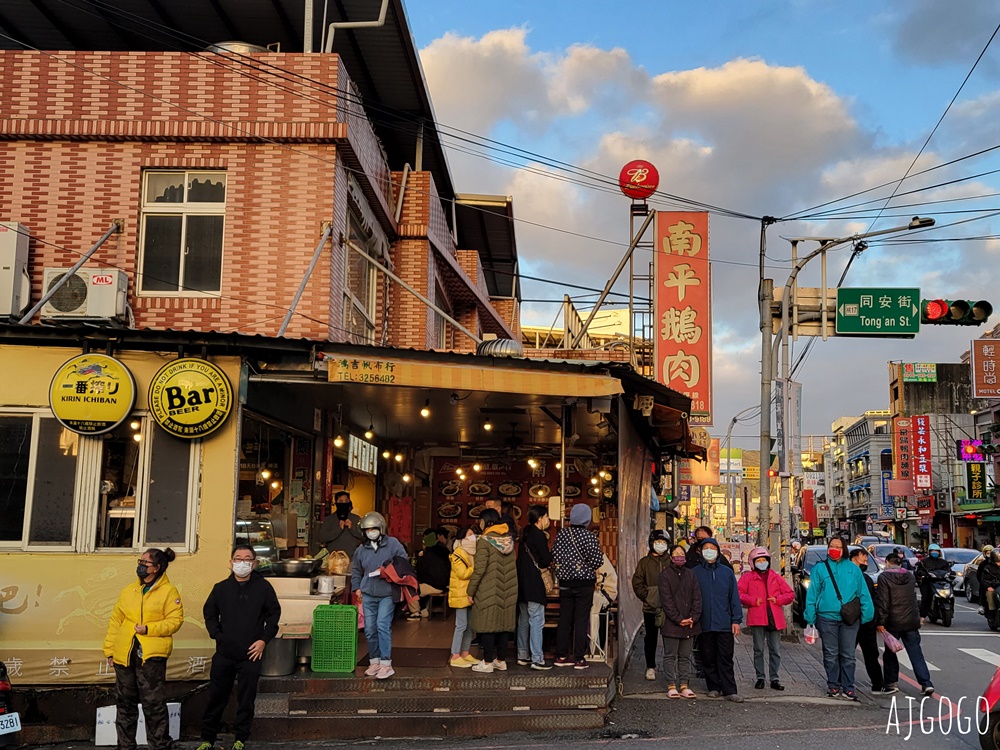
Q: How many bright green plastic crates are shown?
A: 1